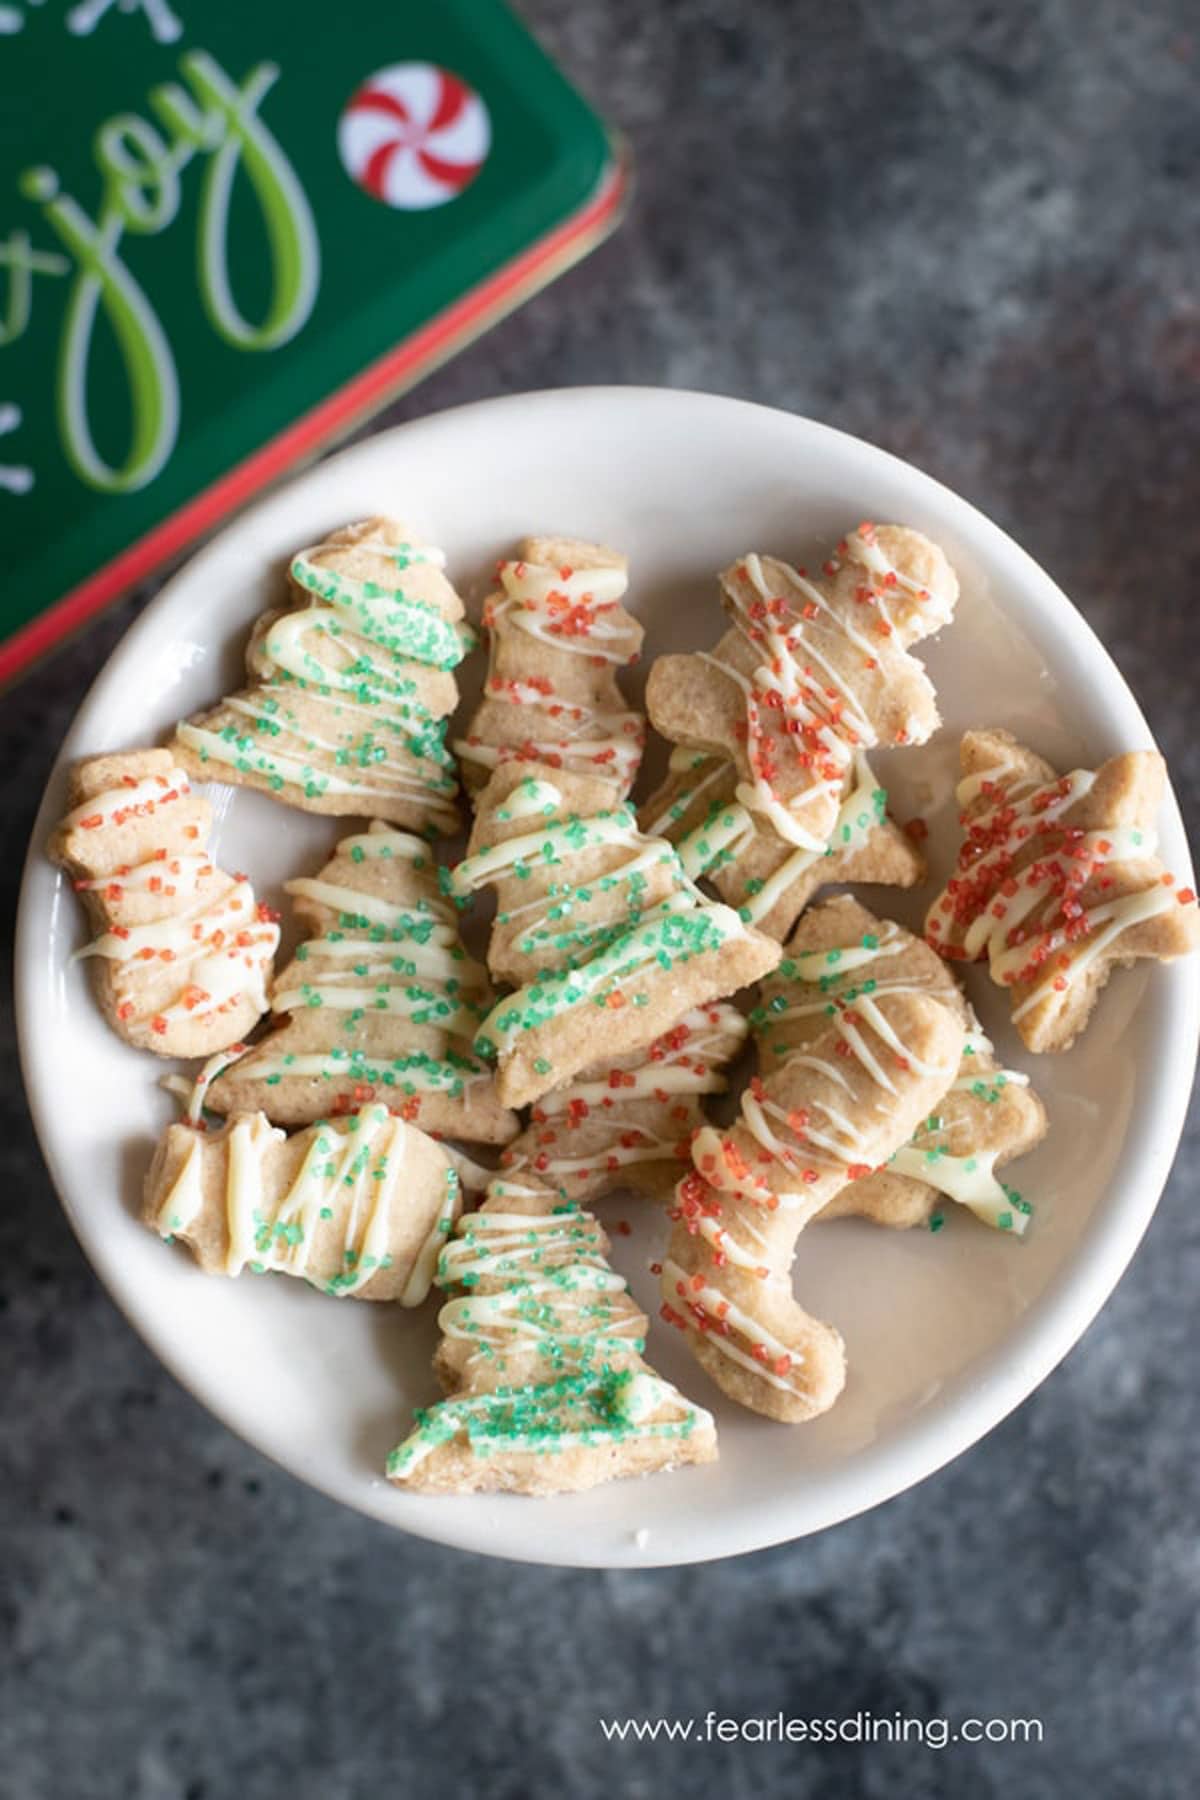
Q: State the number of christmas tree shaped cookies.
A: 4